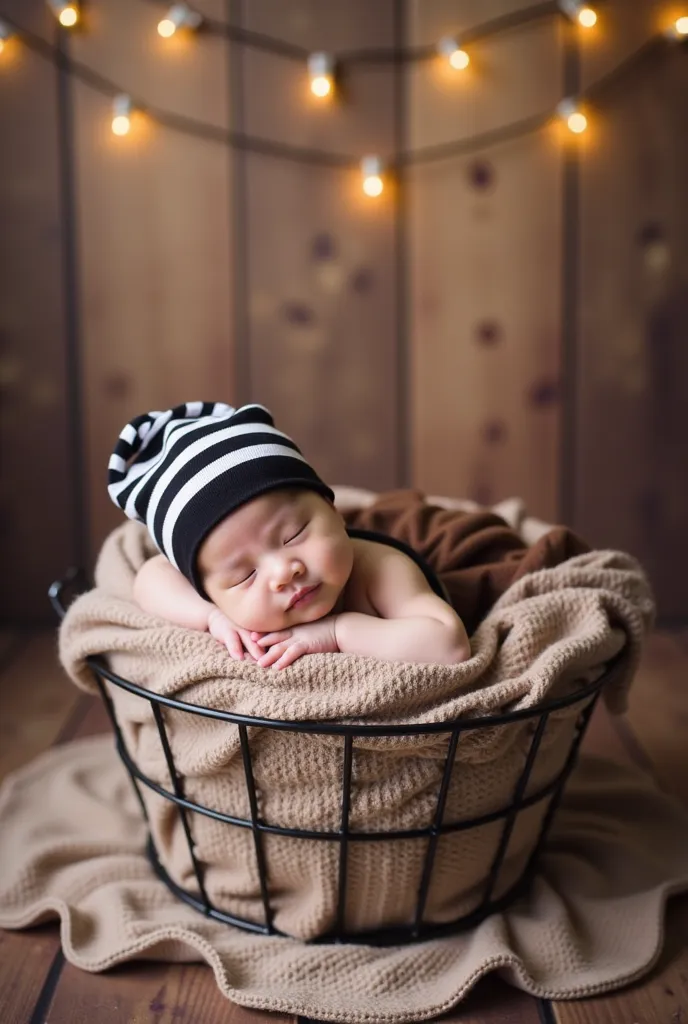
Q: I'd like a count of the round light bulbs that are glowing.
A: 10